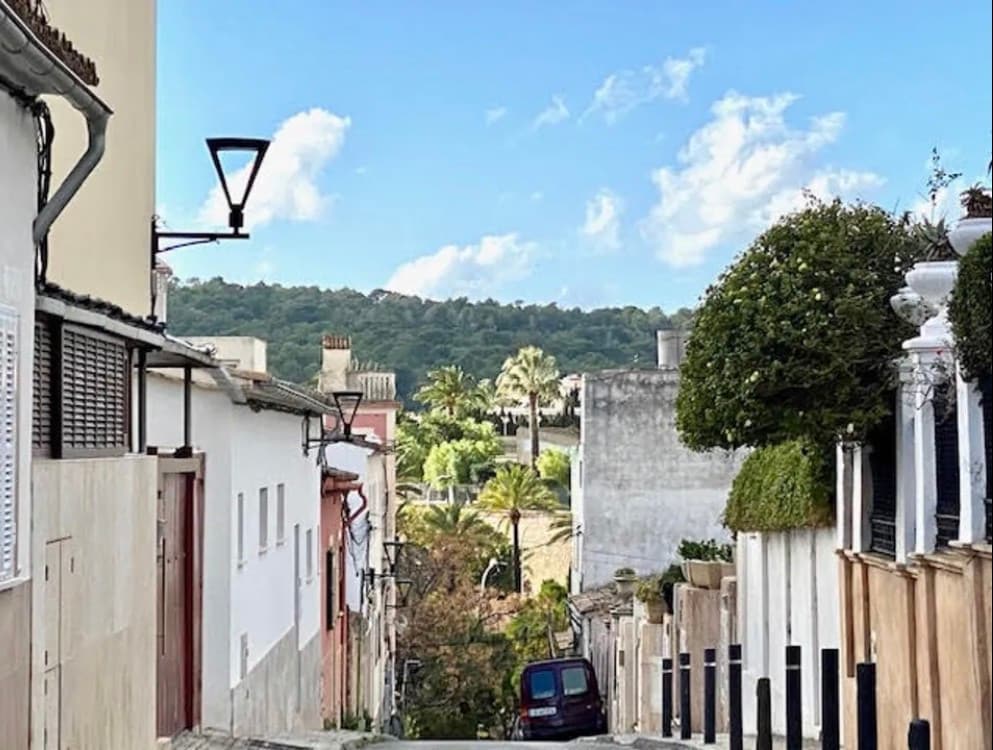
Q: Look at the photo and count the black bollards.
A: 9